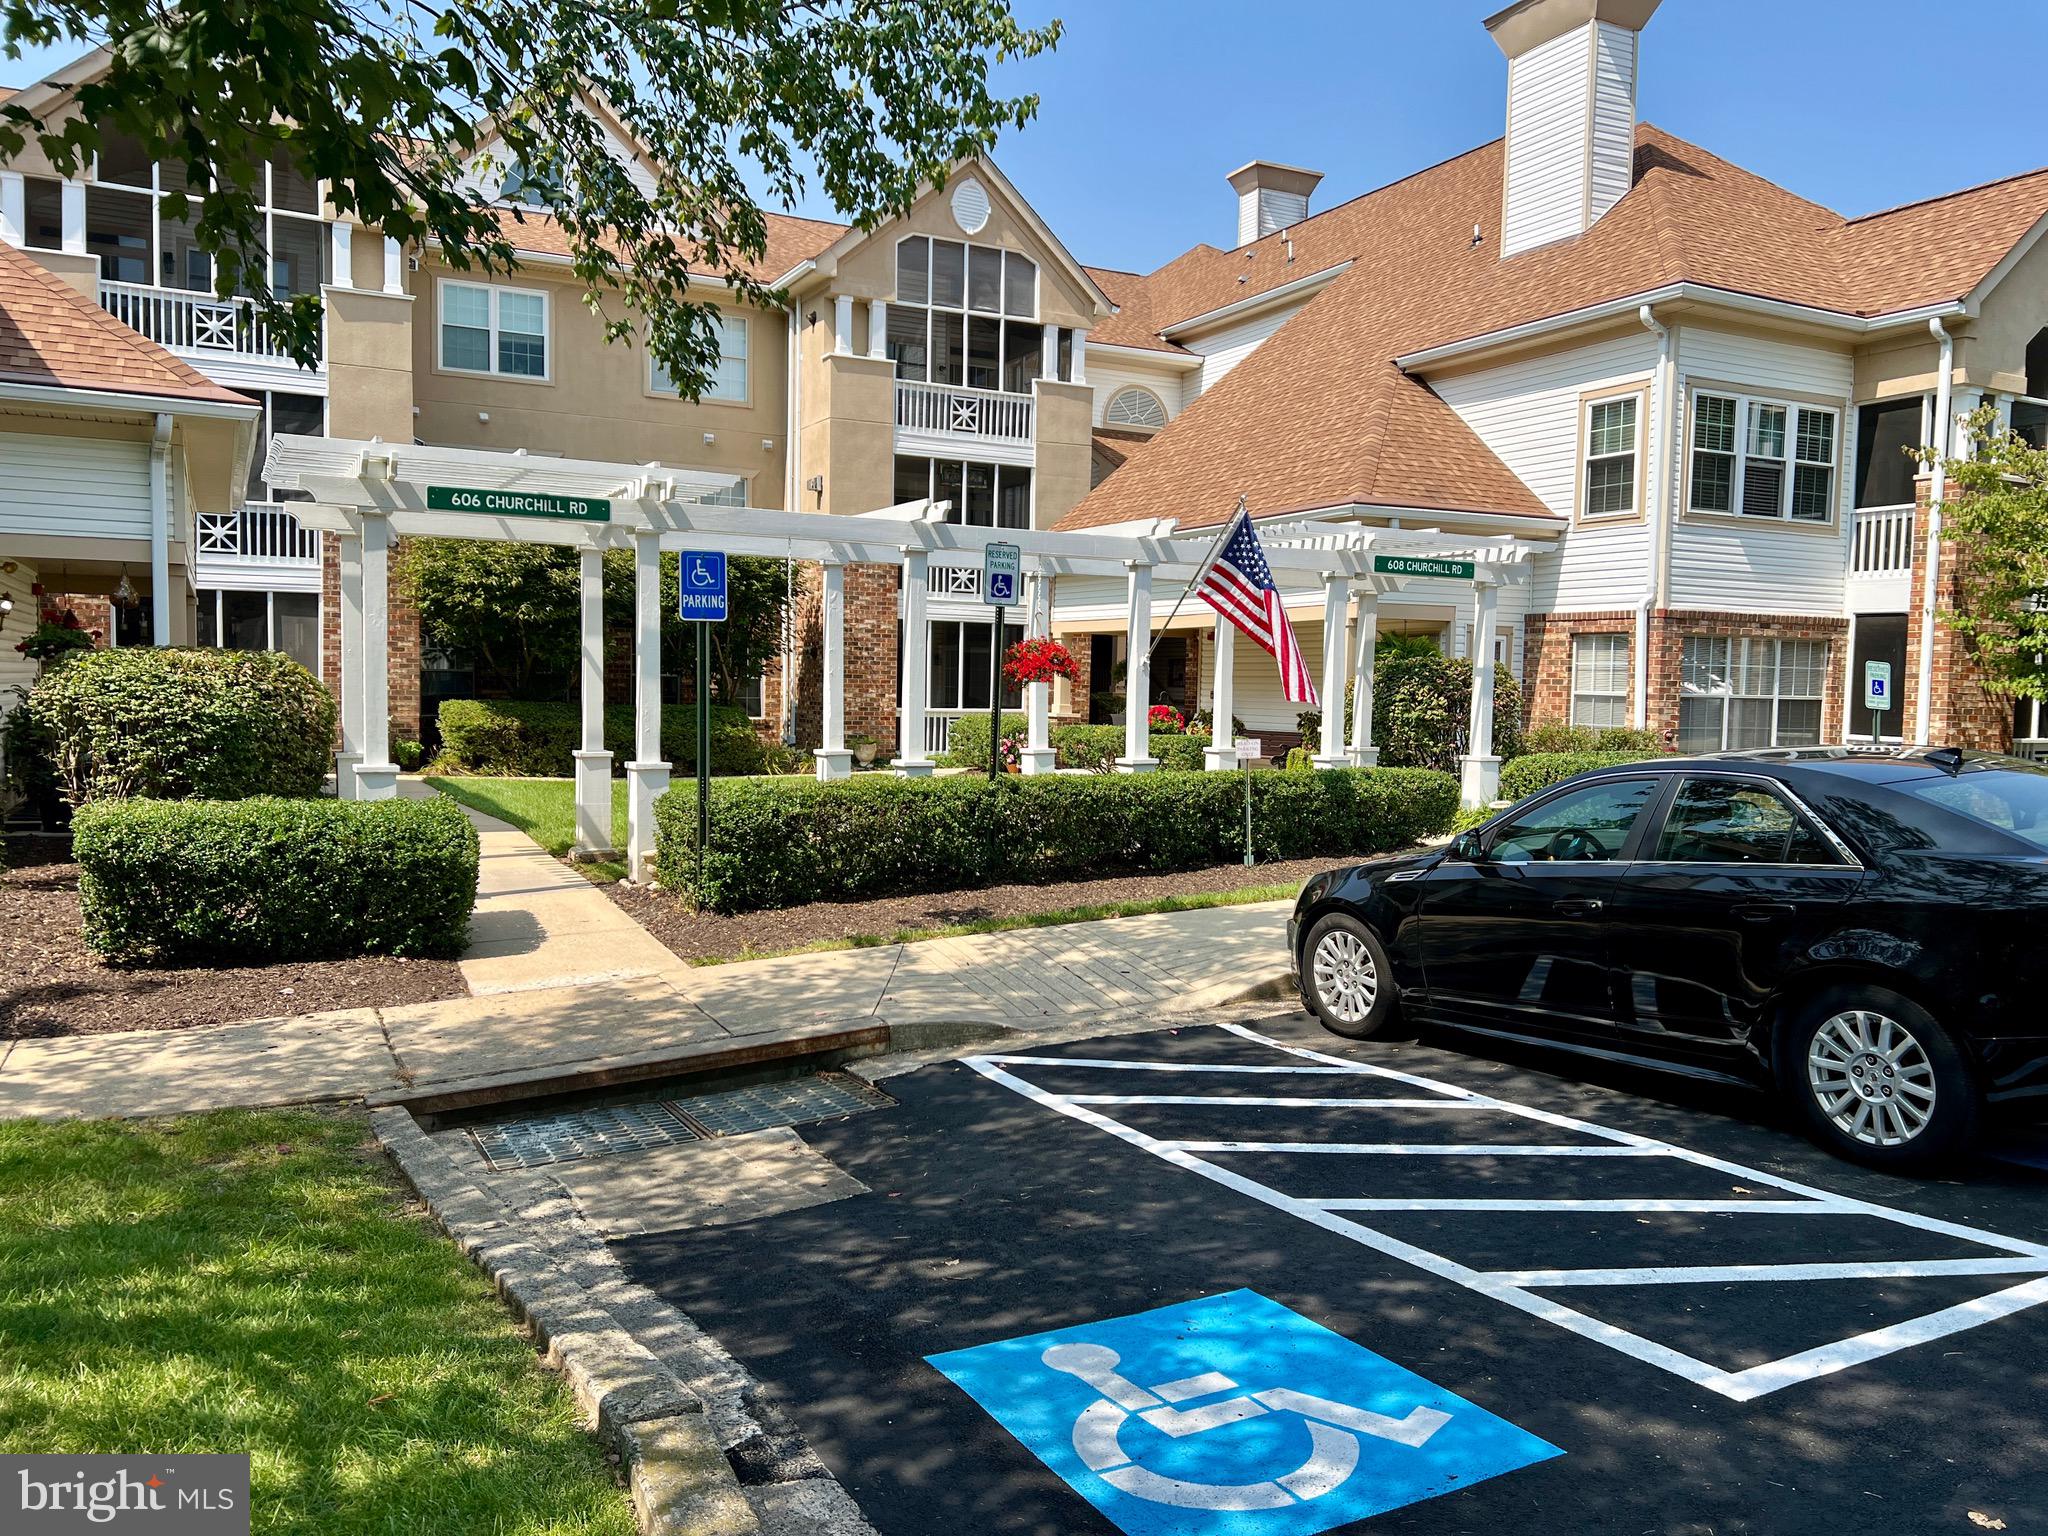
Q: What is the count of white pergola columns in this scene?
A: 12